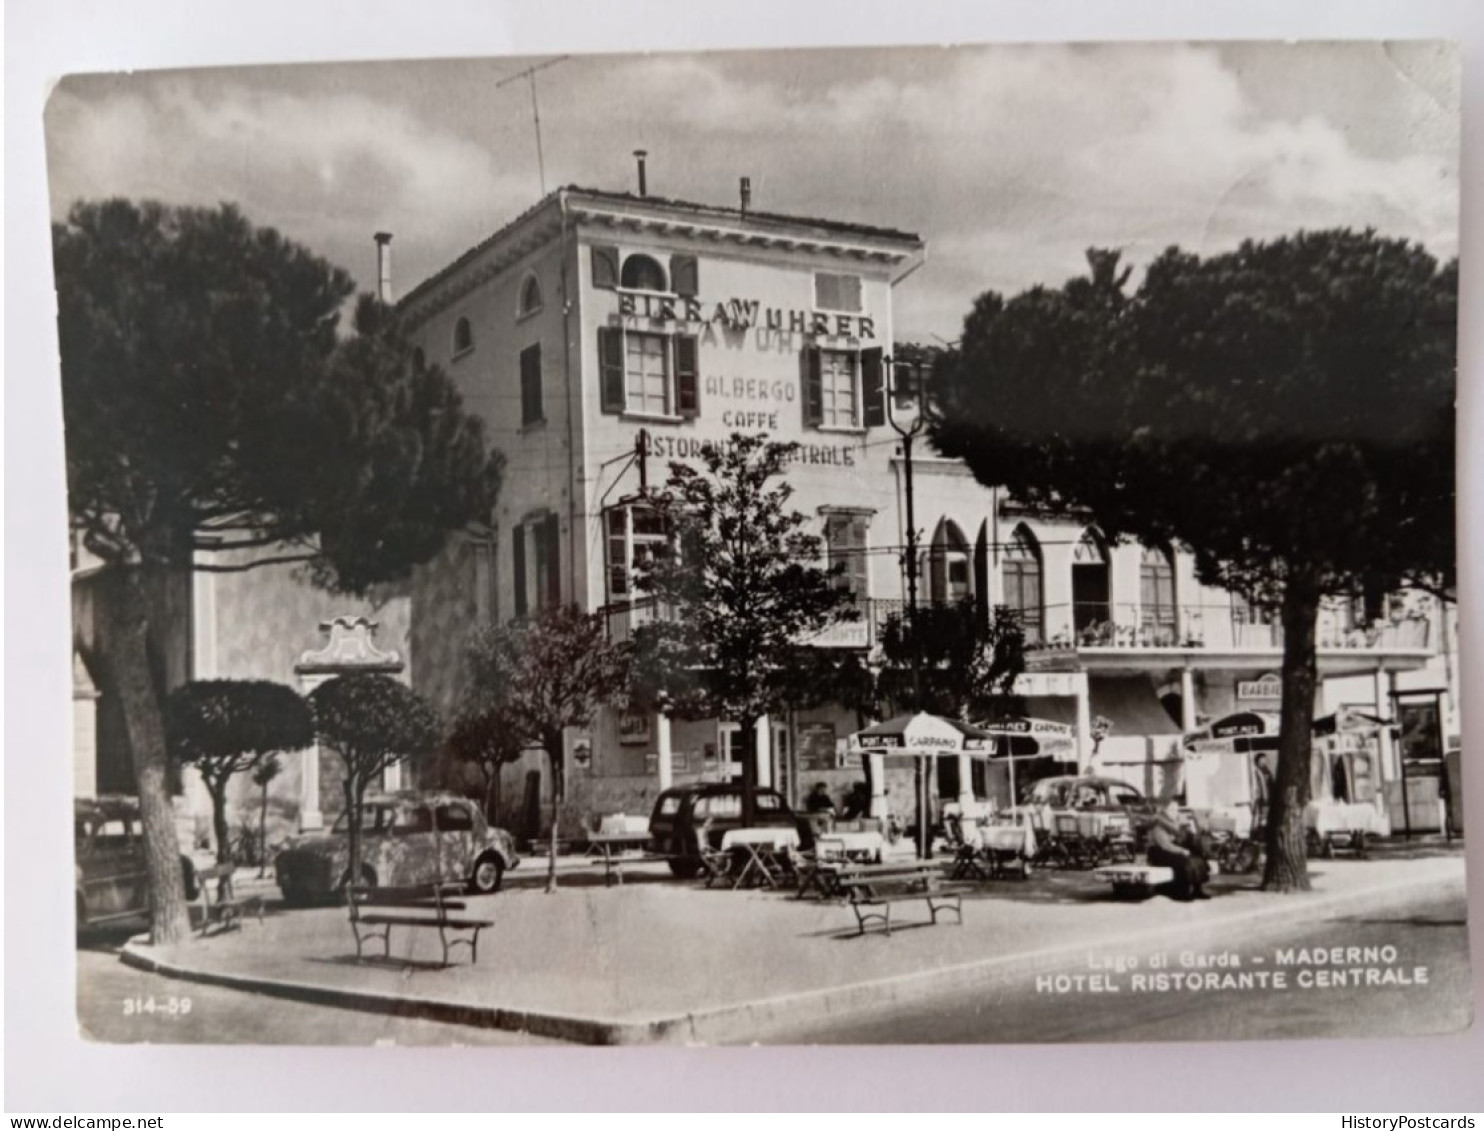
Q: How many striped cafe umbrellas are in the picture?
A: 4